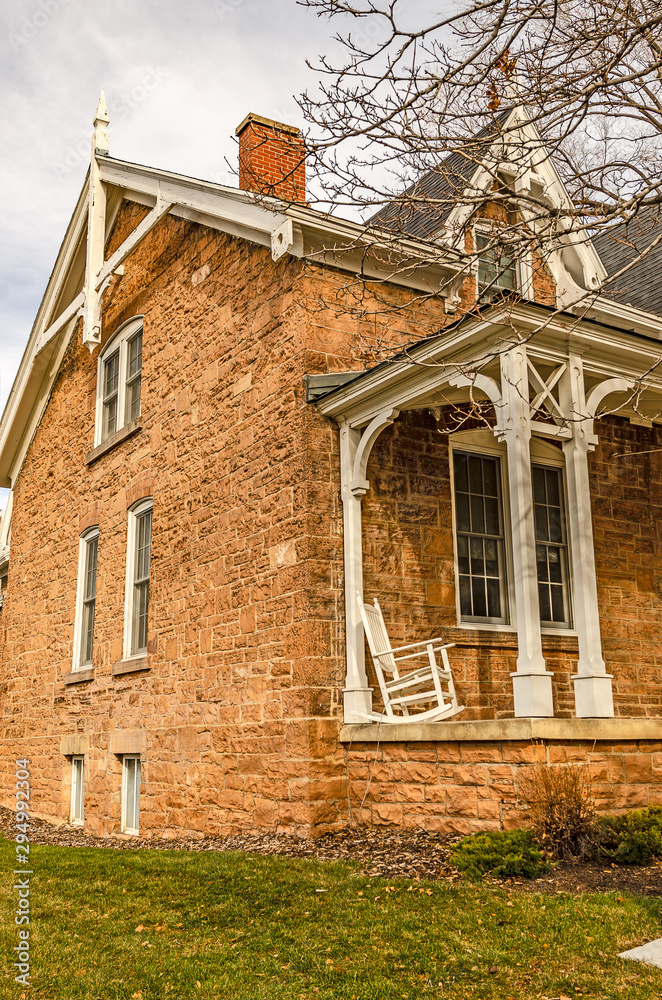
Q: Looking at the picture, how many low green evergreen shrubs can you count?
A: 2